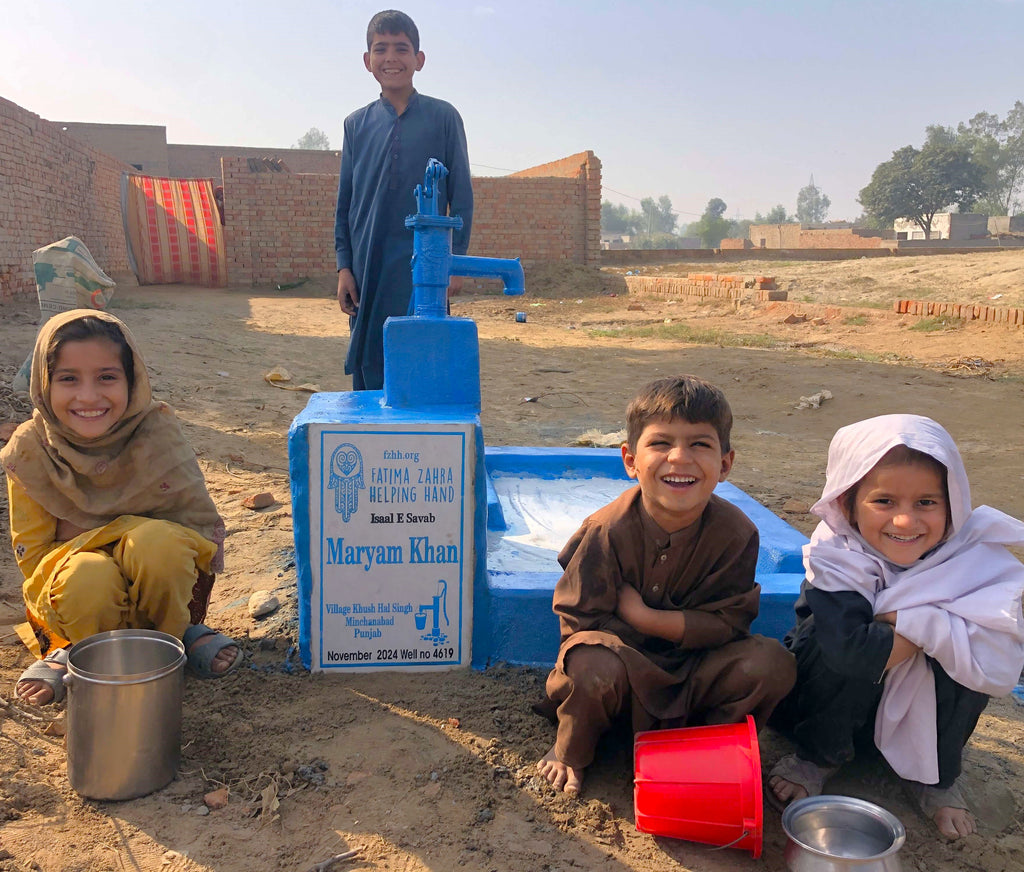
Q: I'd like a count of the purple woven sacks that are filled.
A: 0